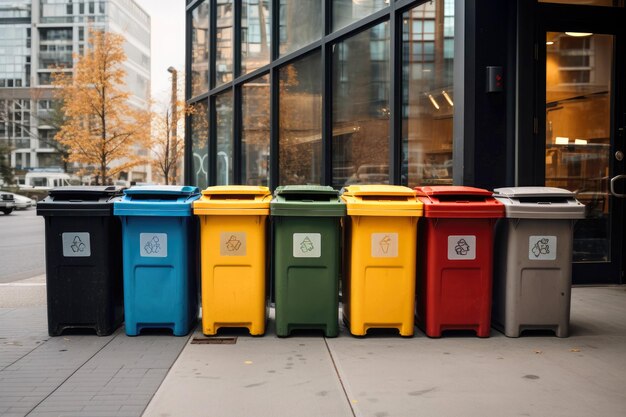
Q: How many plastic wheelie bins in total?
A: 7